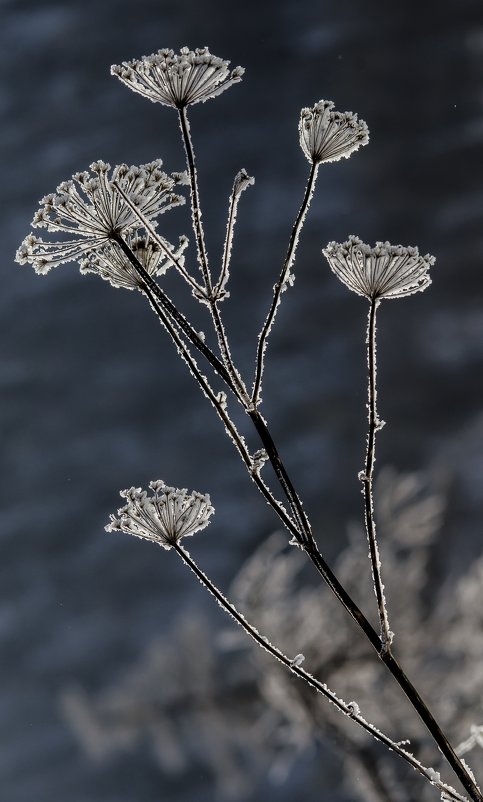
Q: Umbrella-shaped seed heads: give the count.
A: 6